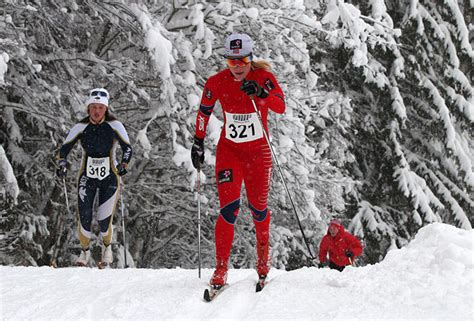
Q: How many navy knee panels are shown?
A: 2